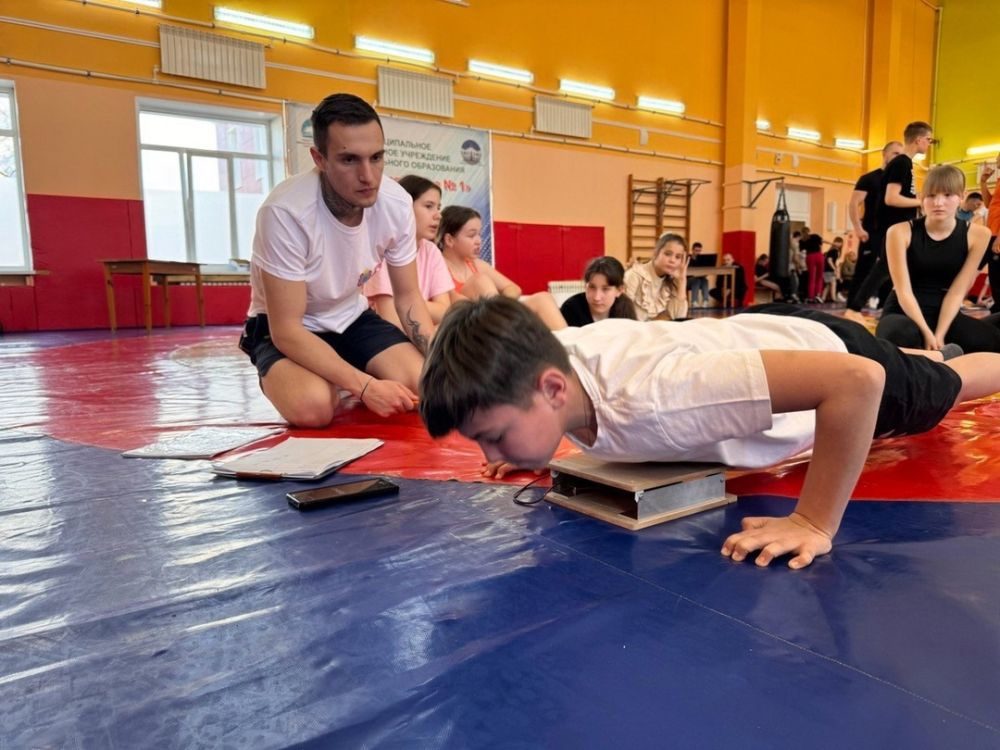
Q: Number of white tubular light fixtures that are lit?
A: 11